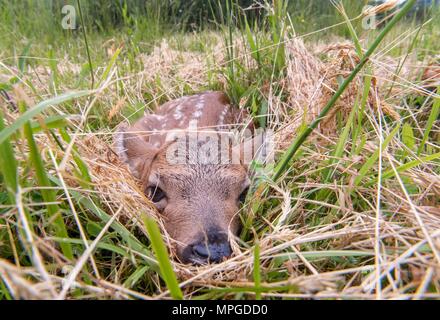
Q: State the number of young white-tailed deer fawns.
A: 1